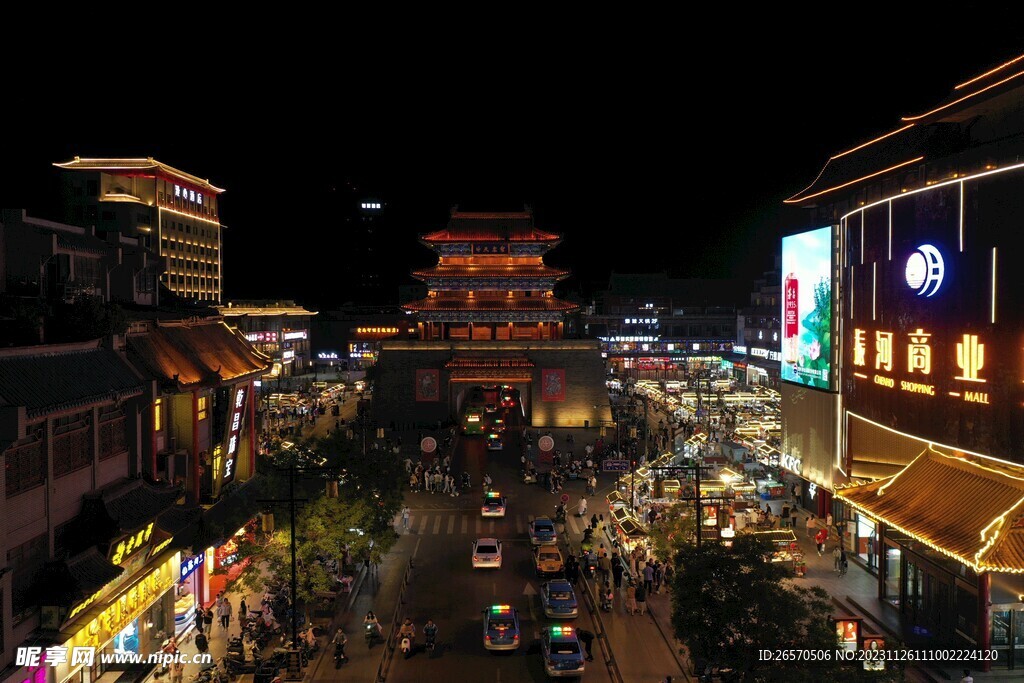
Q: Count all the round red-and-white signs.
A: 2